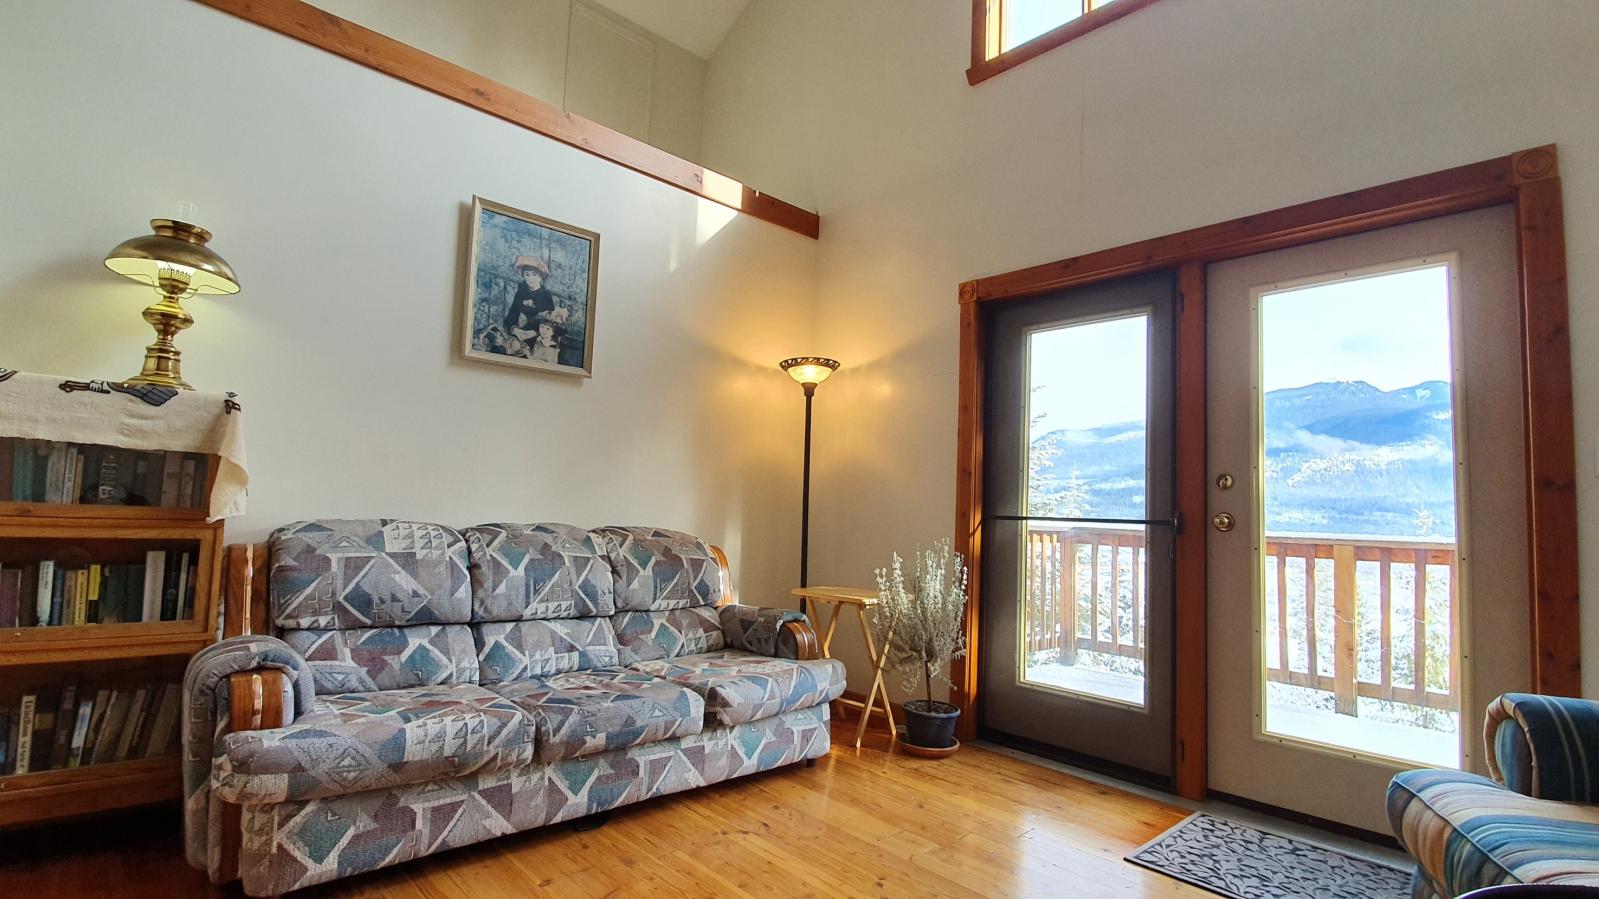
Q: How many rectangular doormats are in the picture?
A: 1